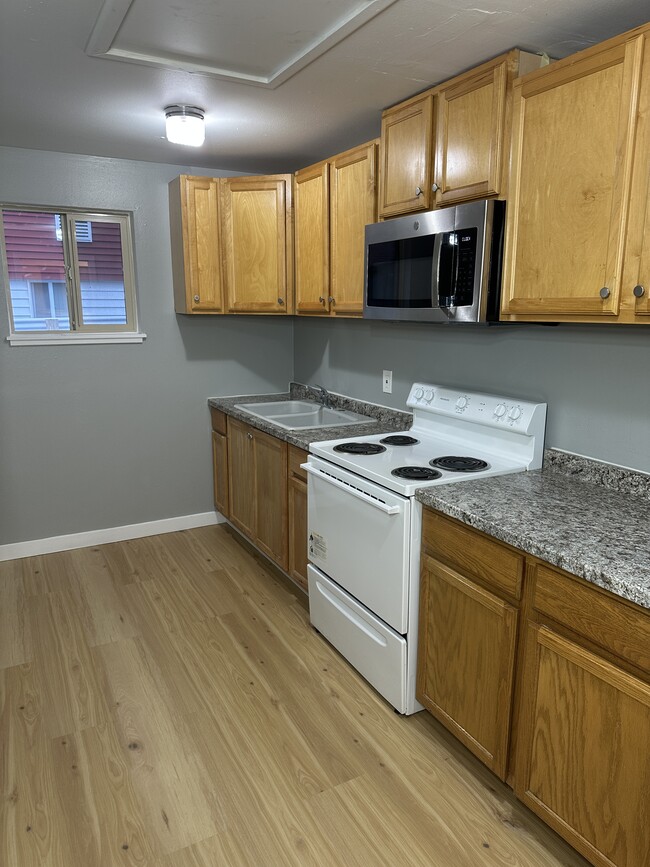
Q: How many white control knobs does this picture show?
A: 5